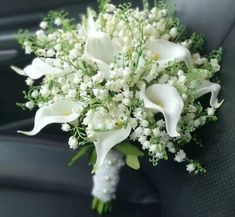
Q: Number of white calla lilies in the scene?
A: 7